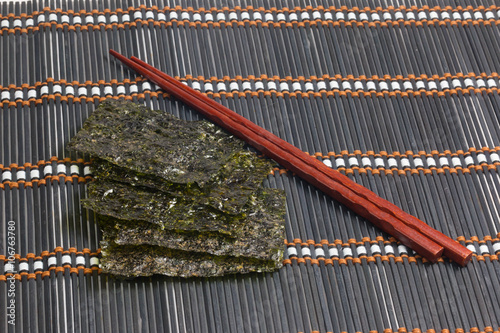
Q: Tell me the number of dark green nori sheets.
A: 5